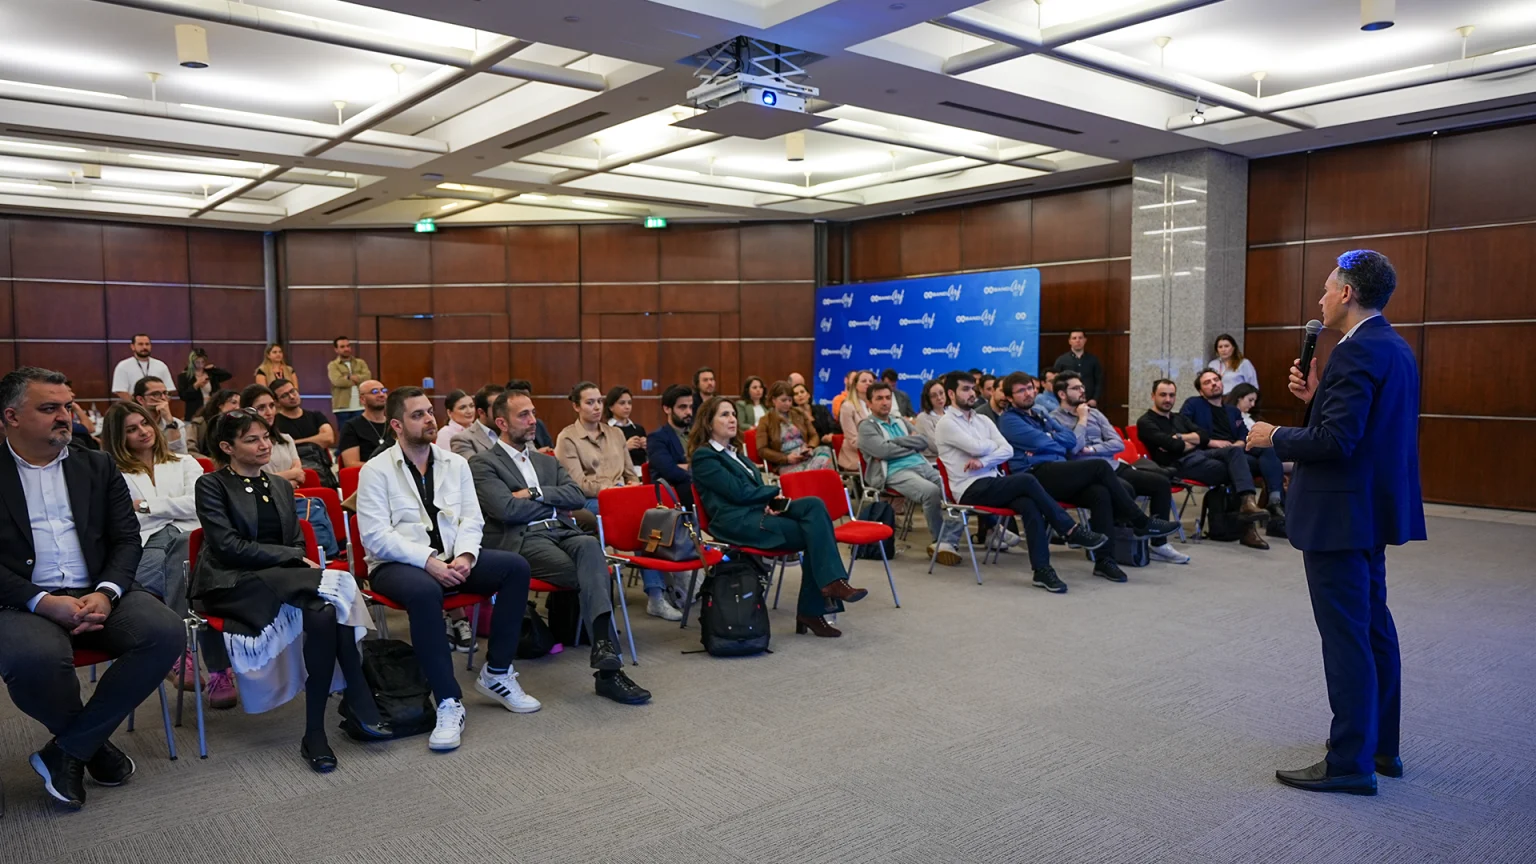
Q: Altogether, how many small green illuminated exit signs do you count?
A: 2